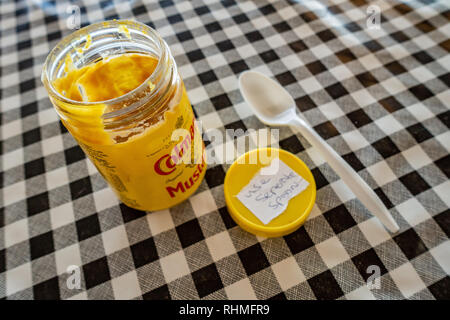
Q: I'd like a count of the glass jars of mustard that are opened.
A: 1